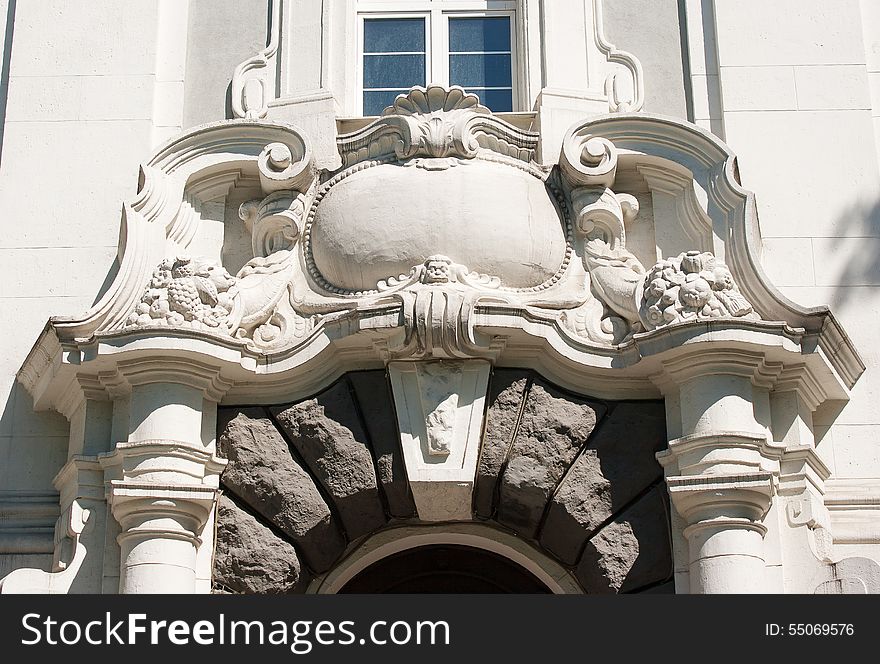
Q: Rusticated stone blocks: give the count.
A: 8